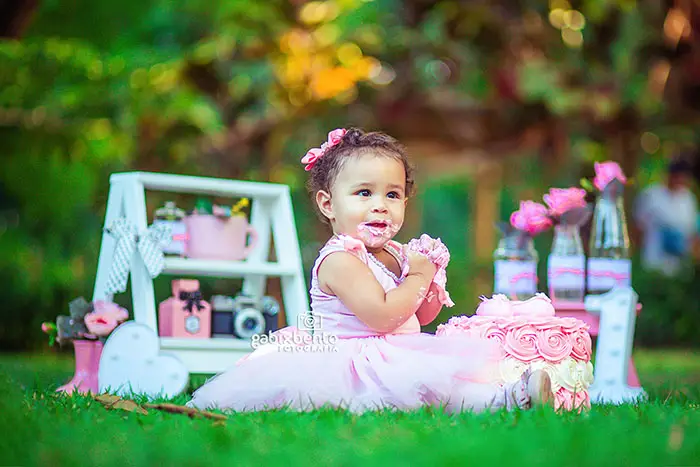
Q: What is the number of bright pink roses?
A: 3